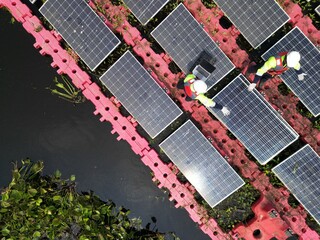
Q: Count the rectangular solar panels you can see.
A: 9